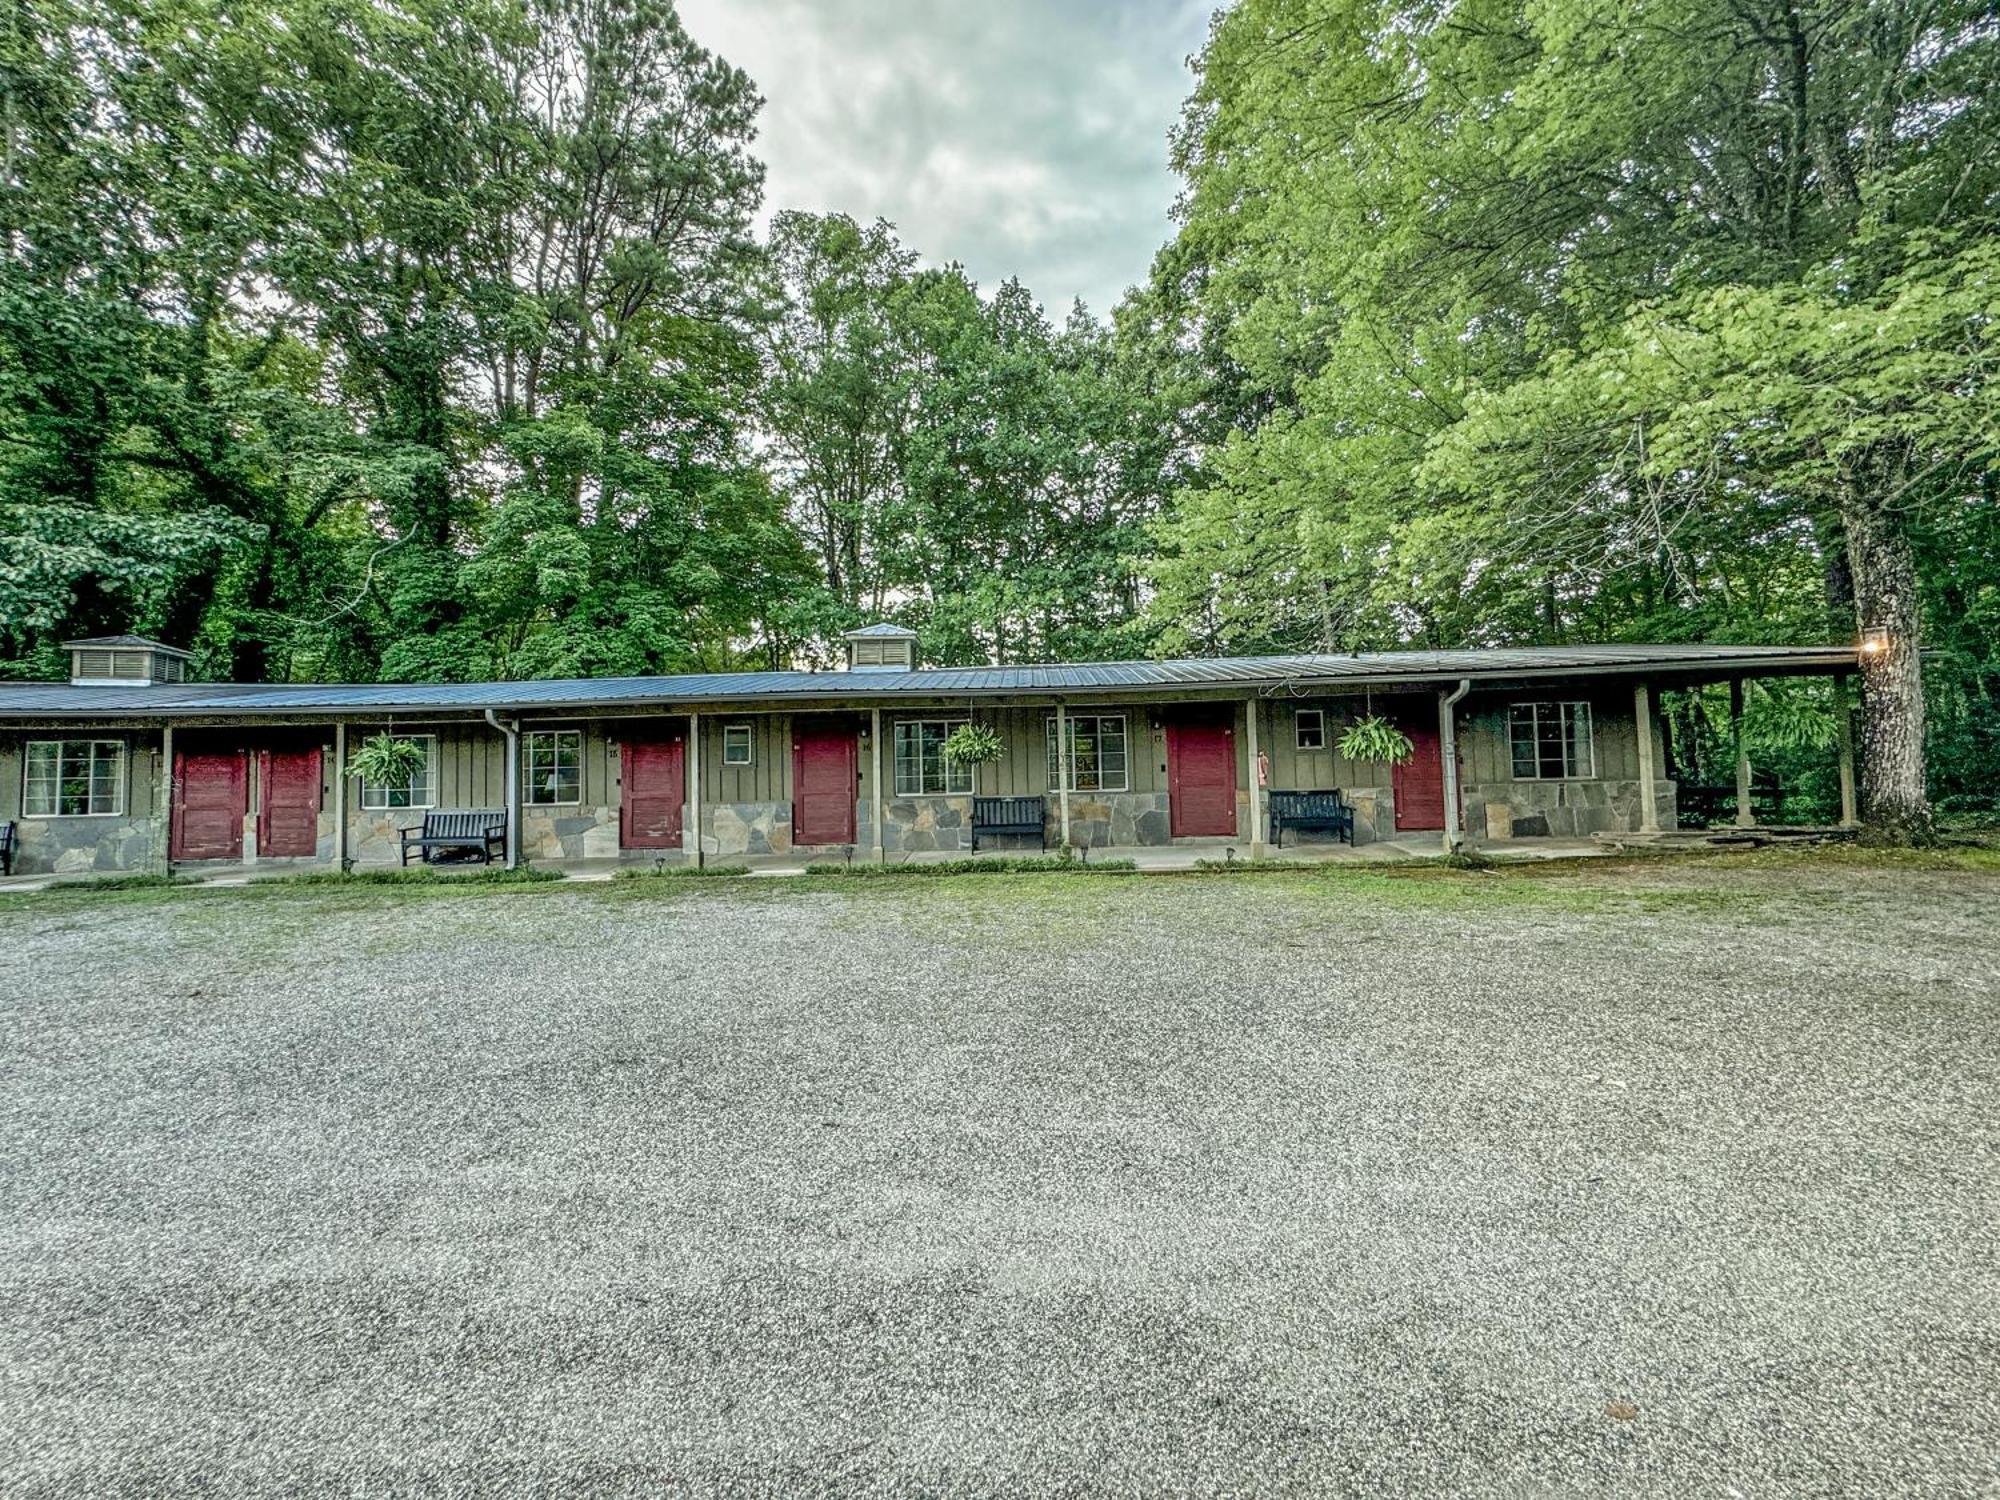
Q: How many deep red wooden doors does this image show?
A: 6